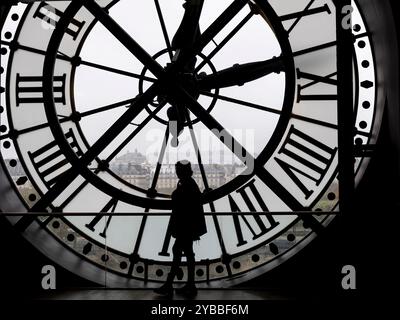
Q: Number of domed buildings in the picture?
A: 1